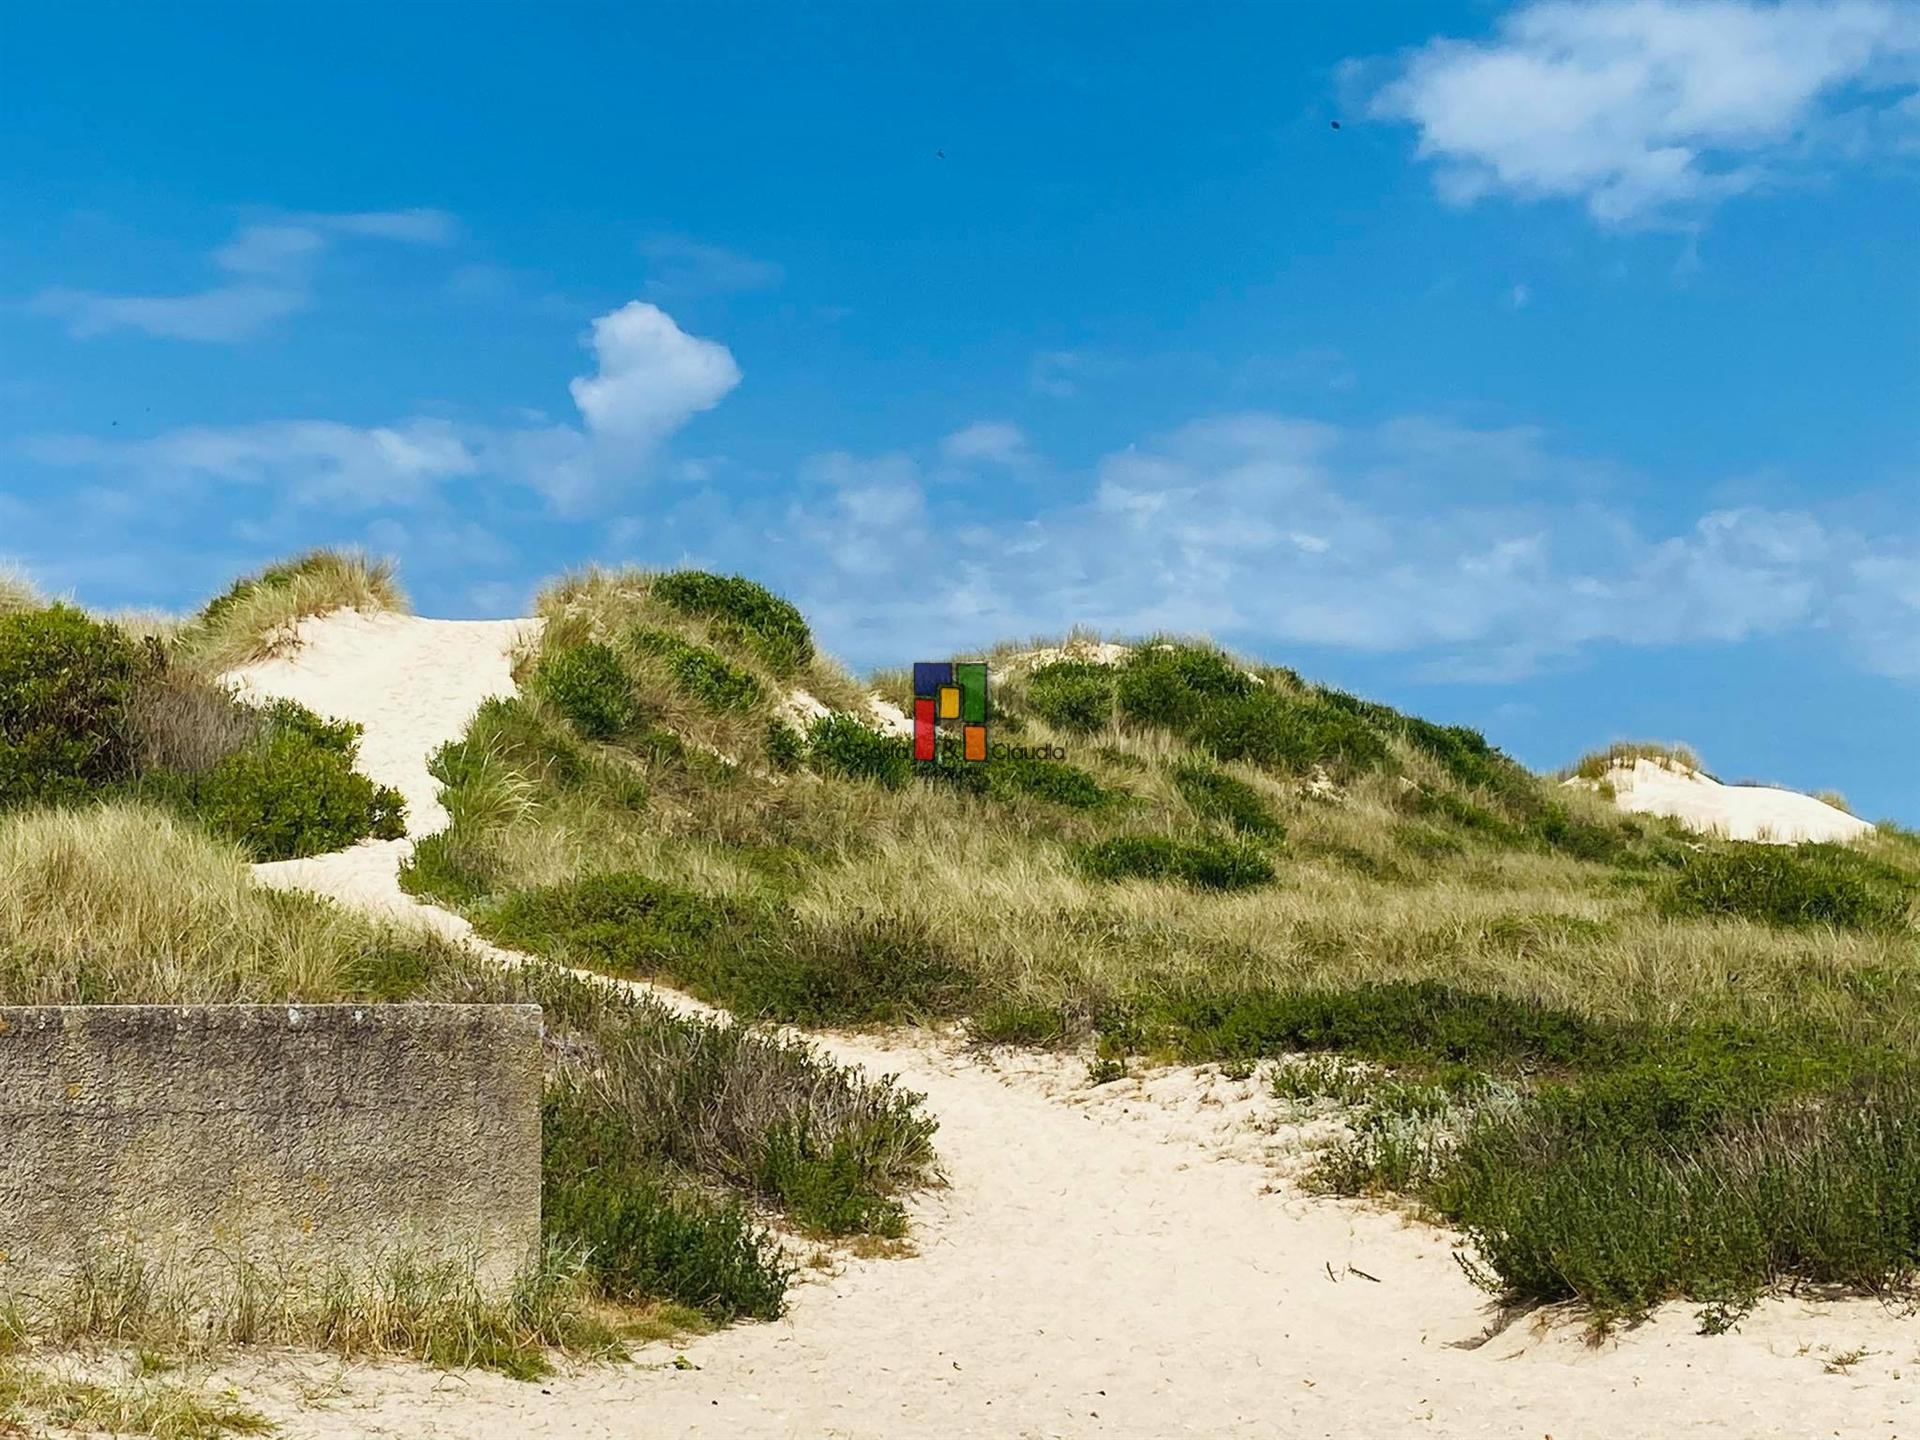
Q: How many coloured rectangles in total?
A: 5